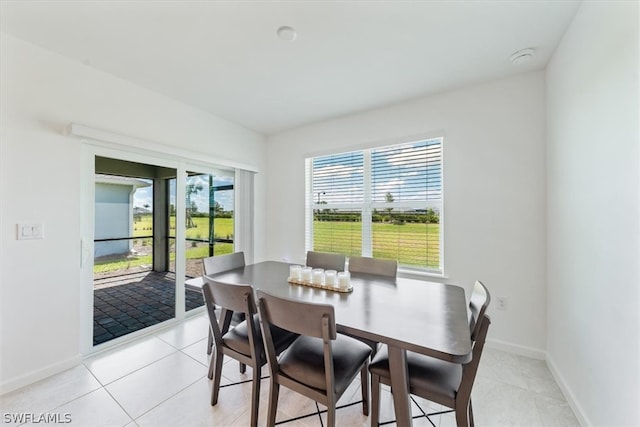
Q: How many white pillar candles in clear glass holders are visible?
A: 5